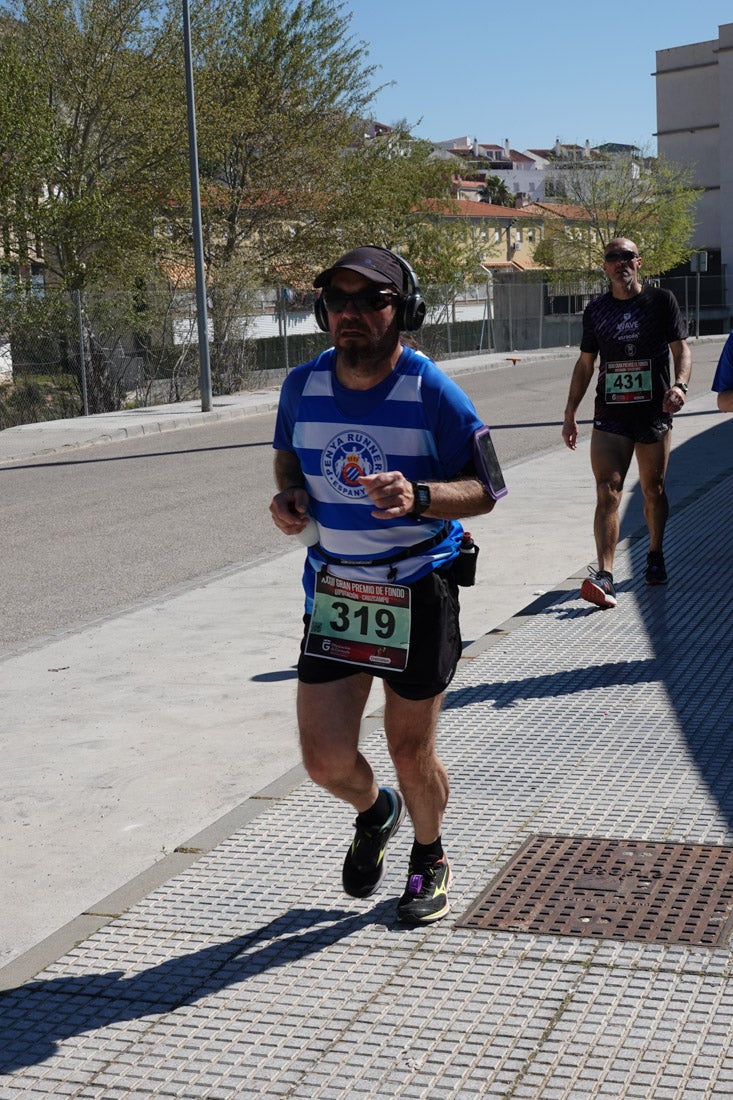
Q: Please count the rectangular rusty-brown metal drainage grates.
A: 1